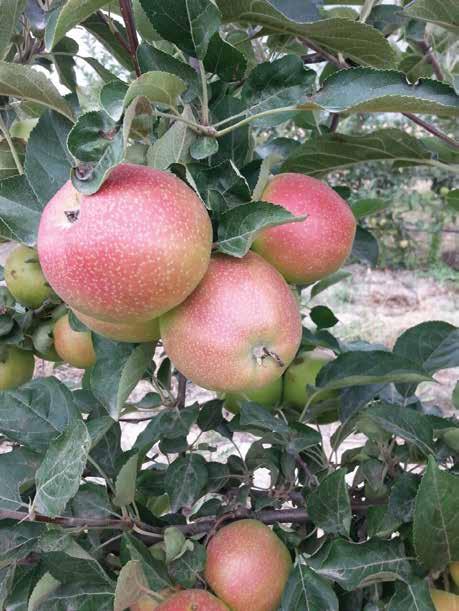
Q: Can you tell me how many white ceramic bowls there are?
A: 0